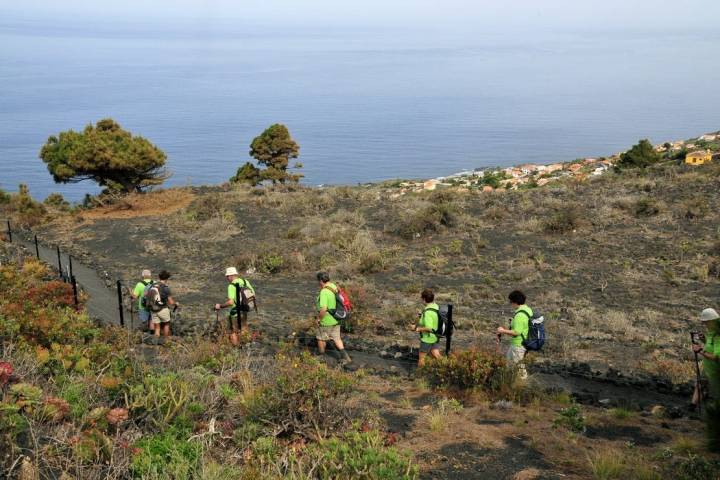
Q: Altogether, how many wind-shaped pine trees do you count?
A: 2